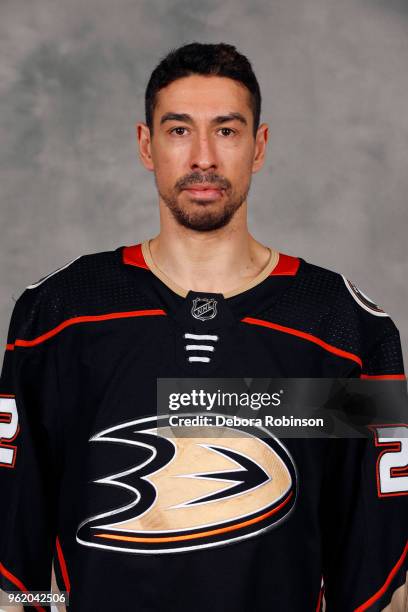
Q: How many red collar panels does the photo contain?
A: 2